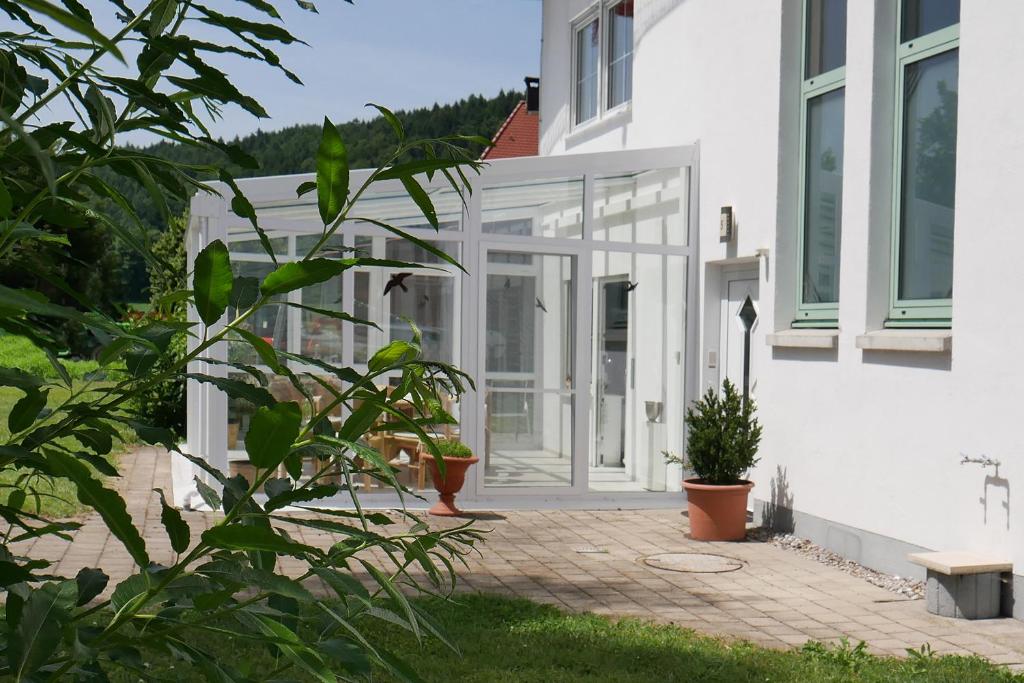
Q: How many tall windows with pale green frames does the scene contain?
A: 2